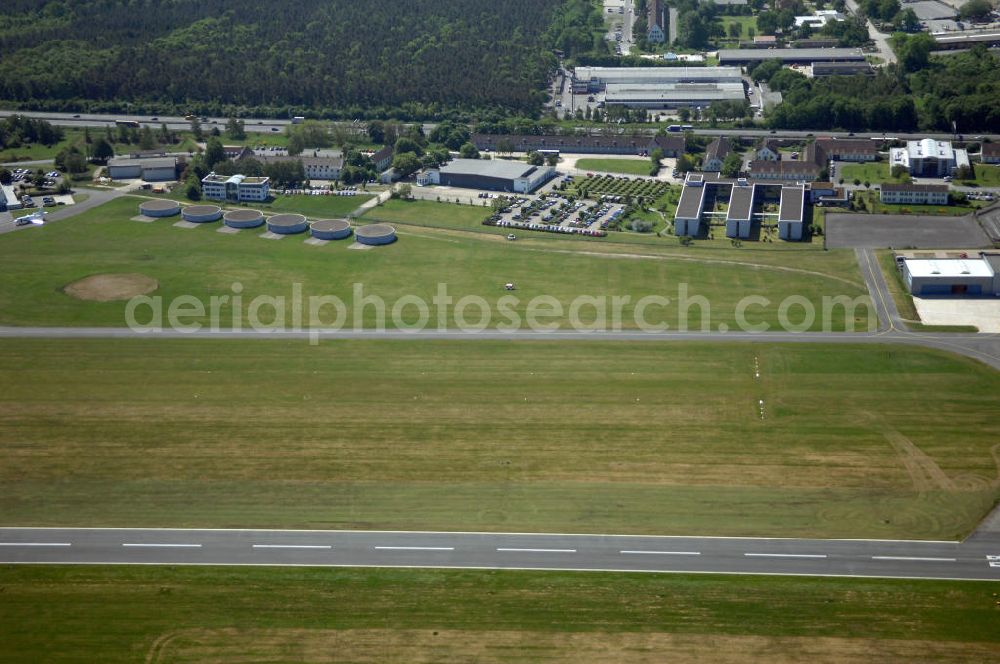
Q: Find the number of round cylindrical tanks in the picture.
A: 6